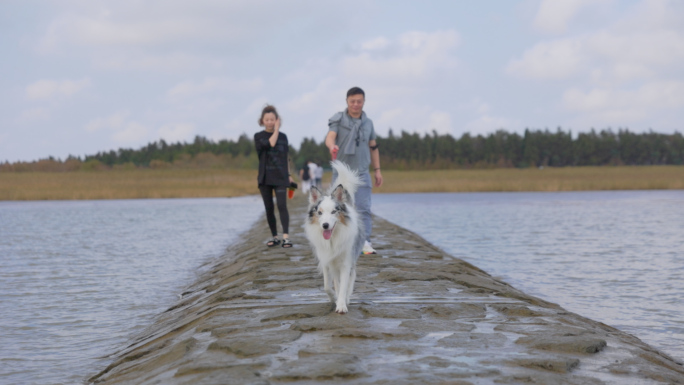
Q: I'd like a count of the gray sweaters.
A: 1